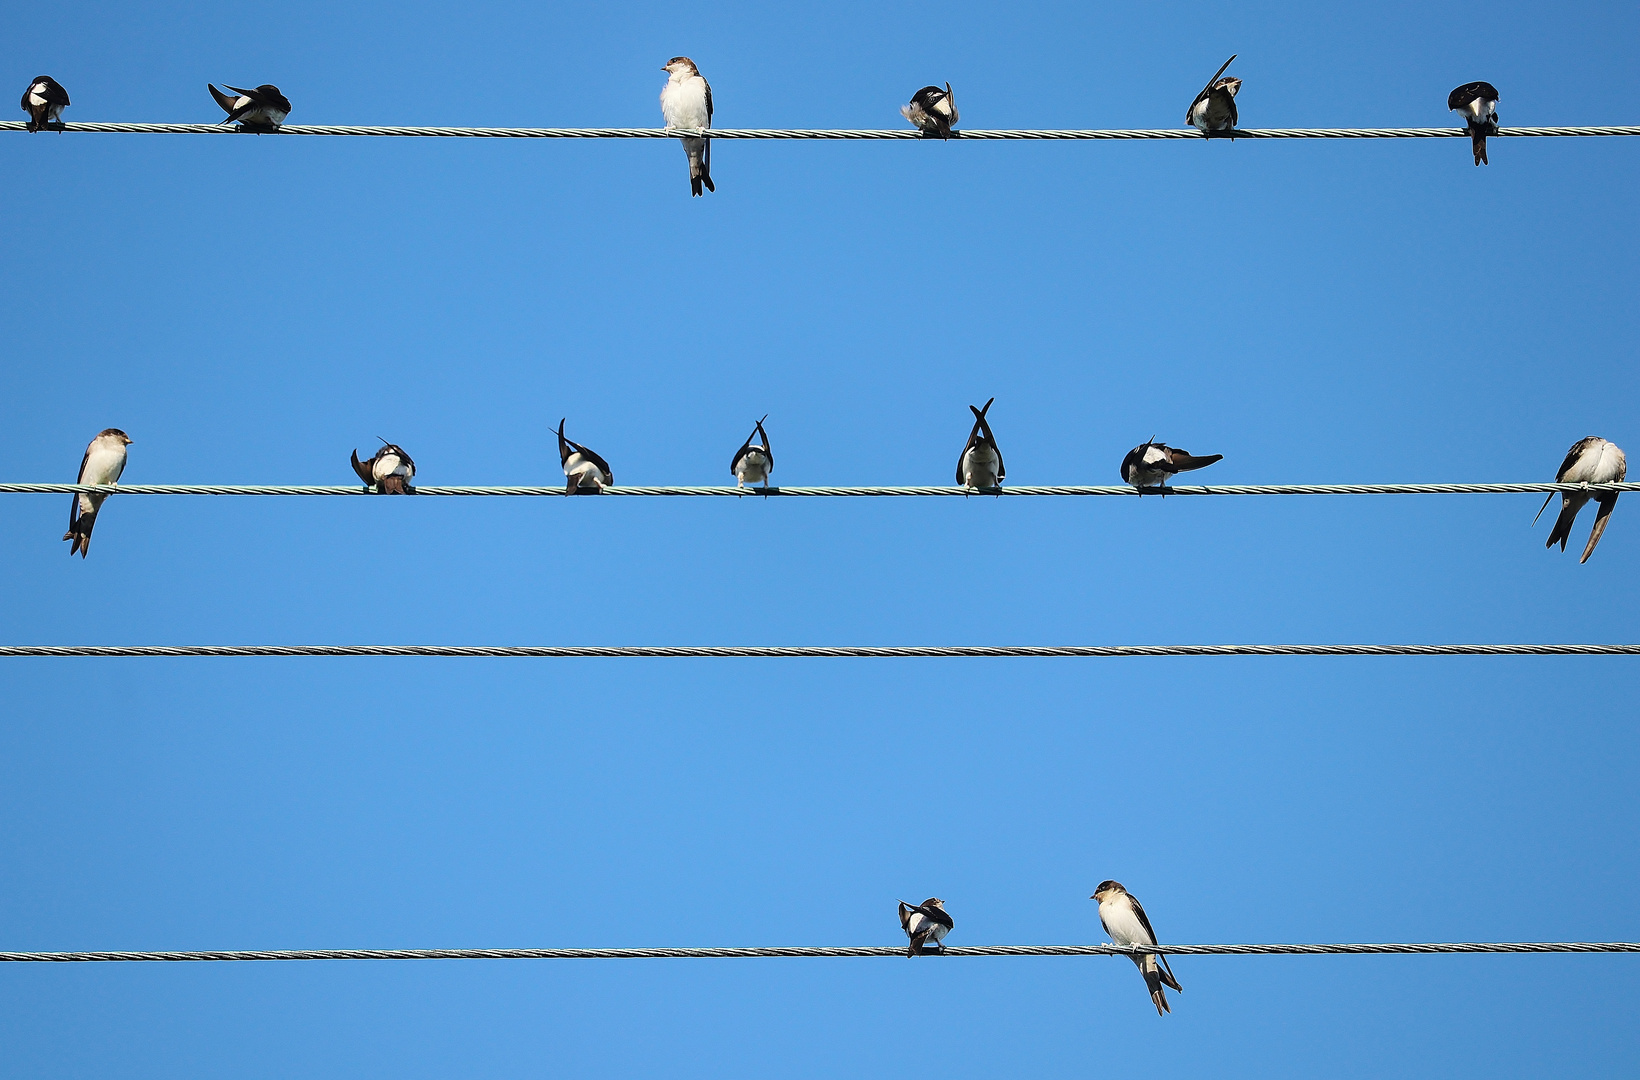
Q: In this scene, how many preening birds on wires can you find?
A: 12